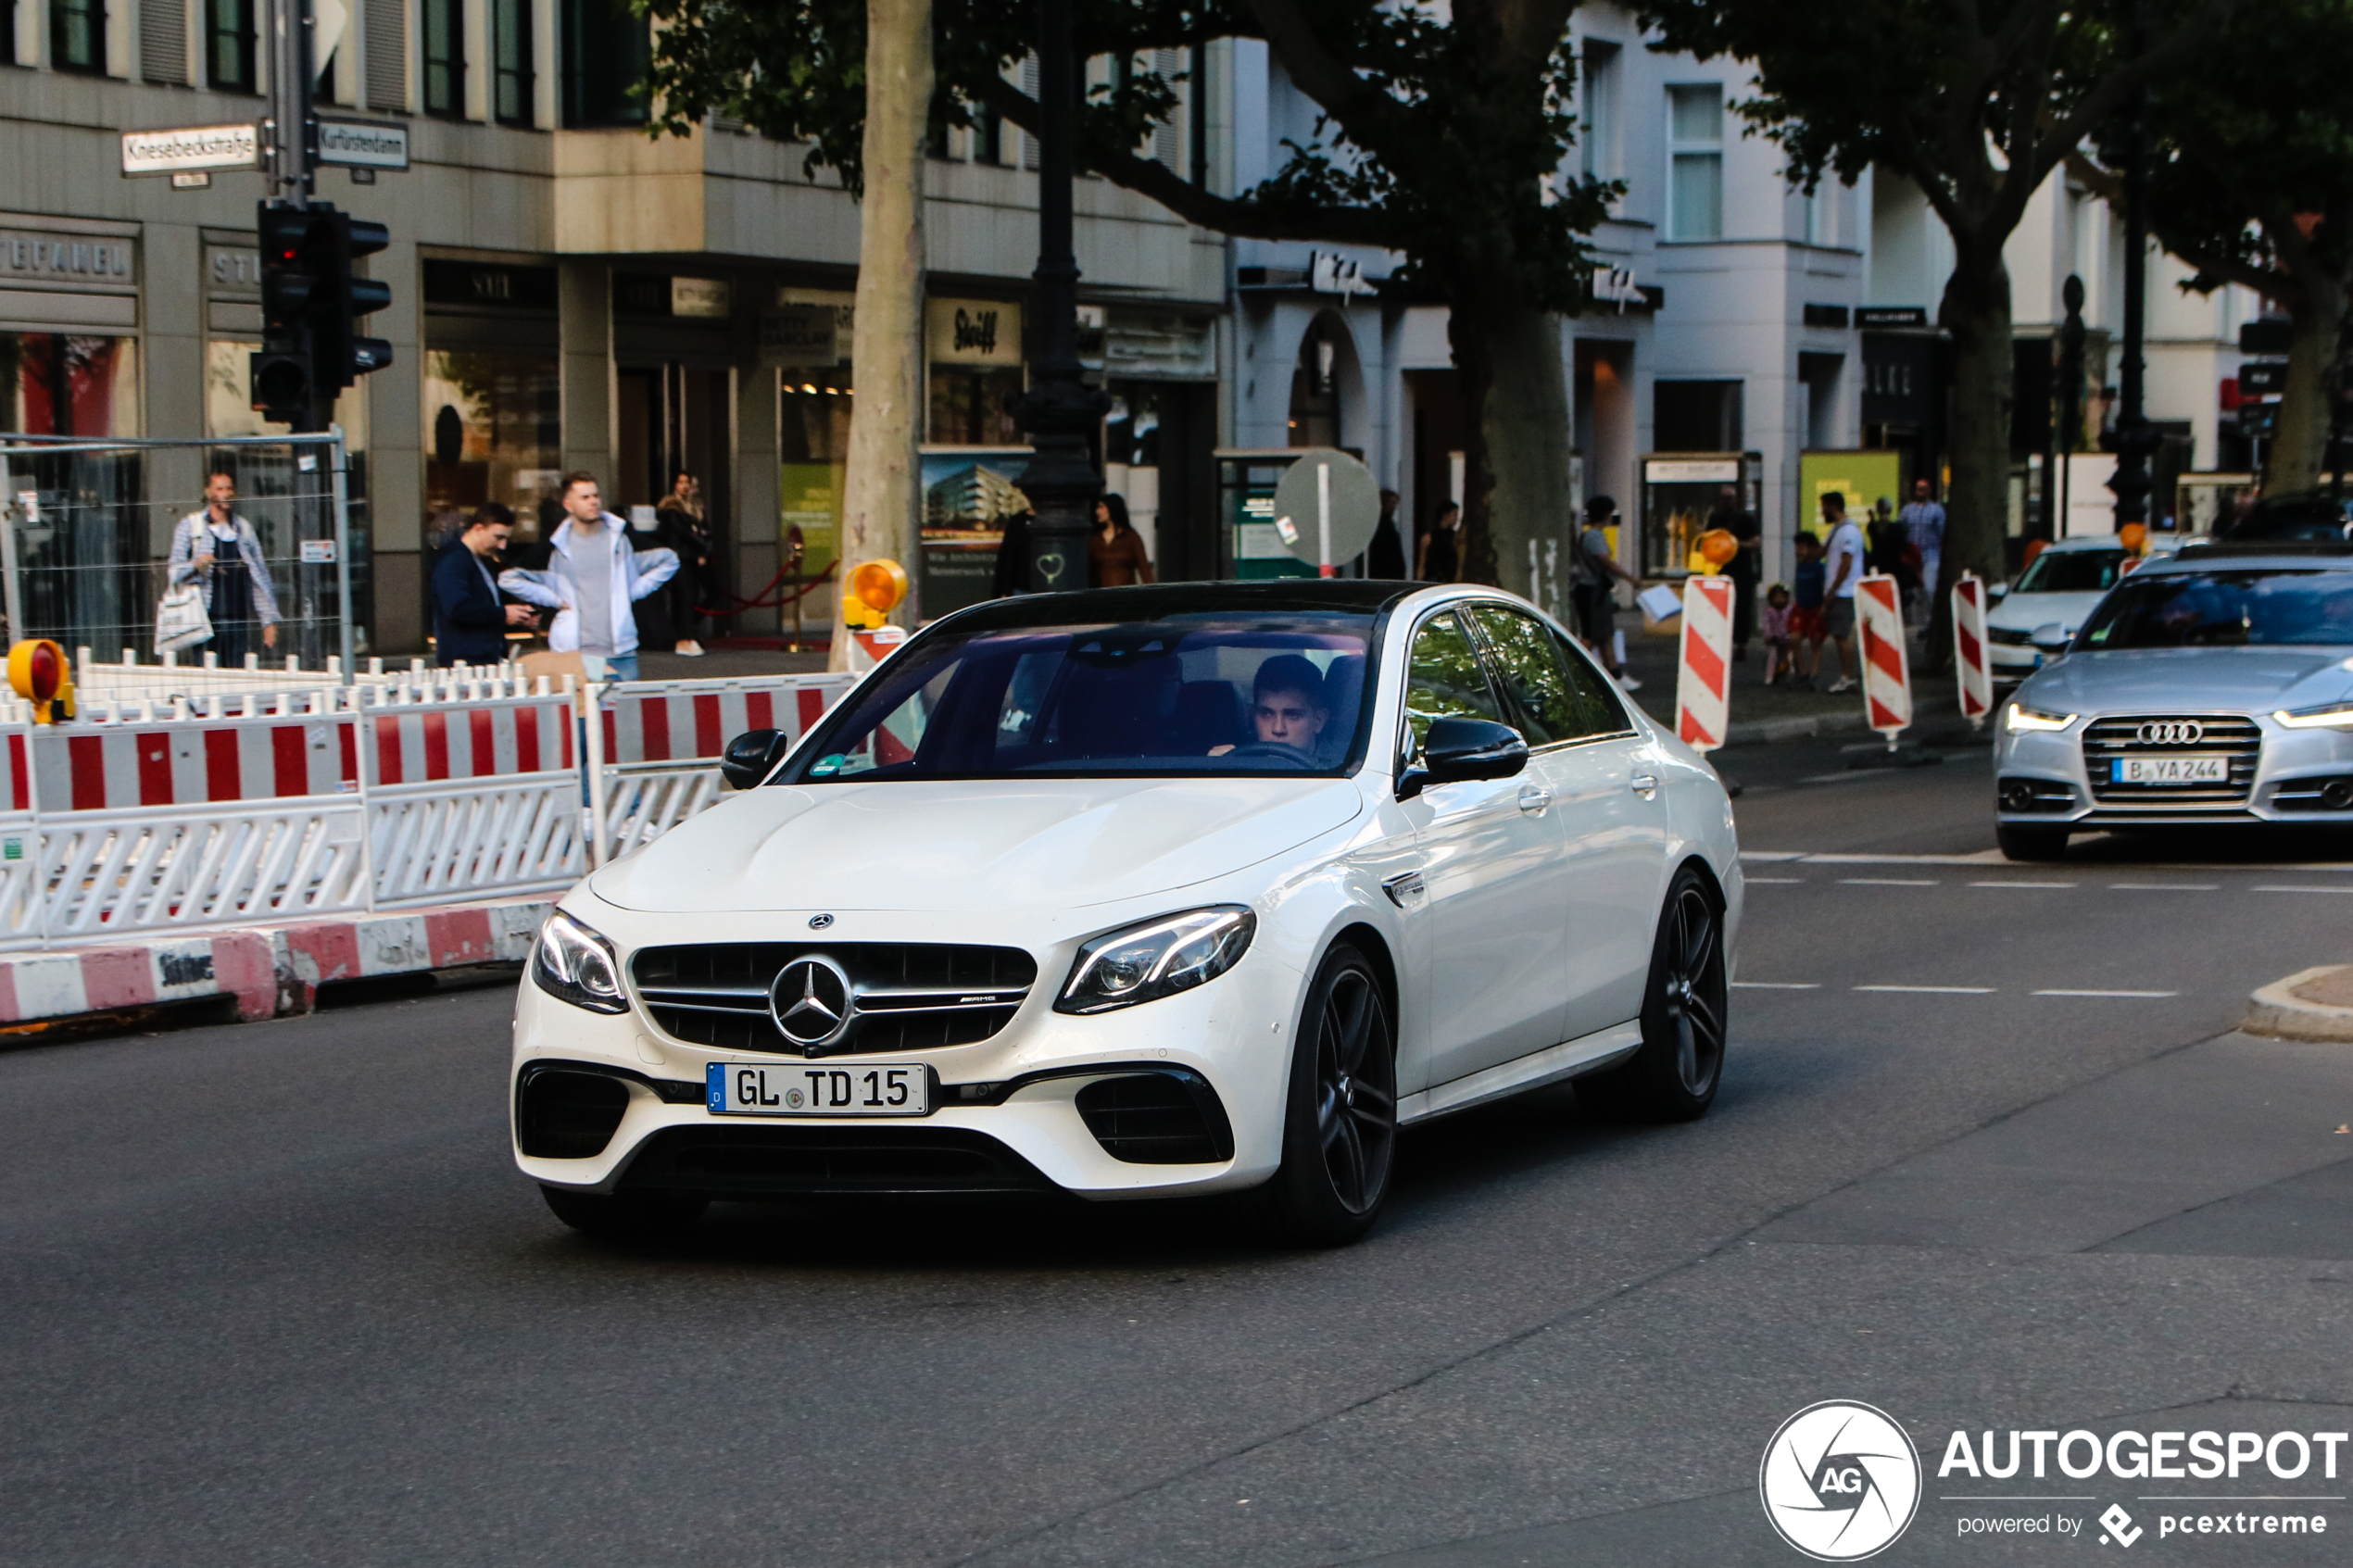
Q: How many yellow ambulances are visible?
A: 0